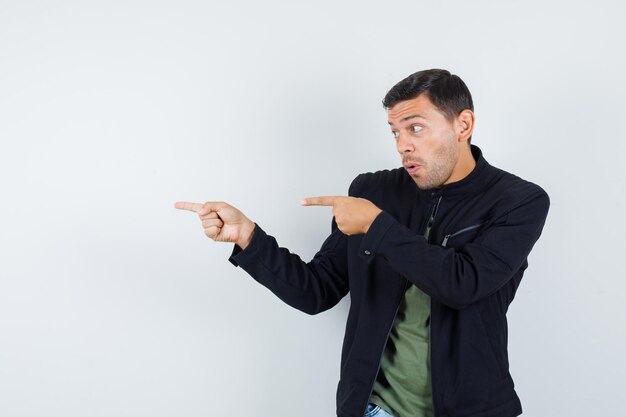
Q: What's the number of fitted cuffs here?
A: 2